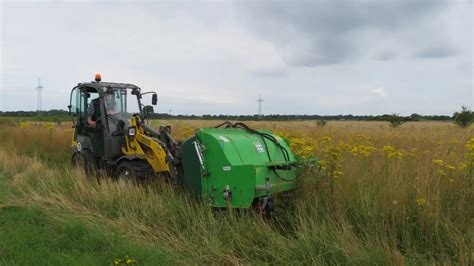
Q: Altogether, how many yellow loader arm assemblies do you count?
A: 1